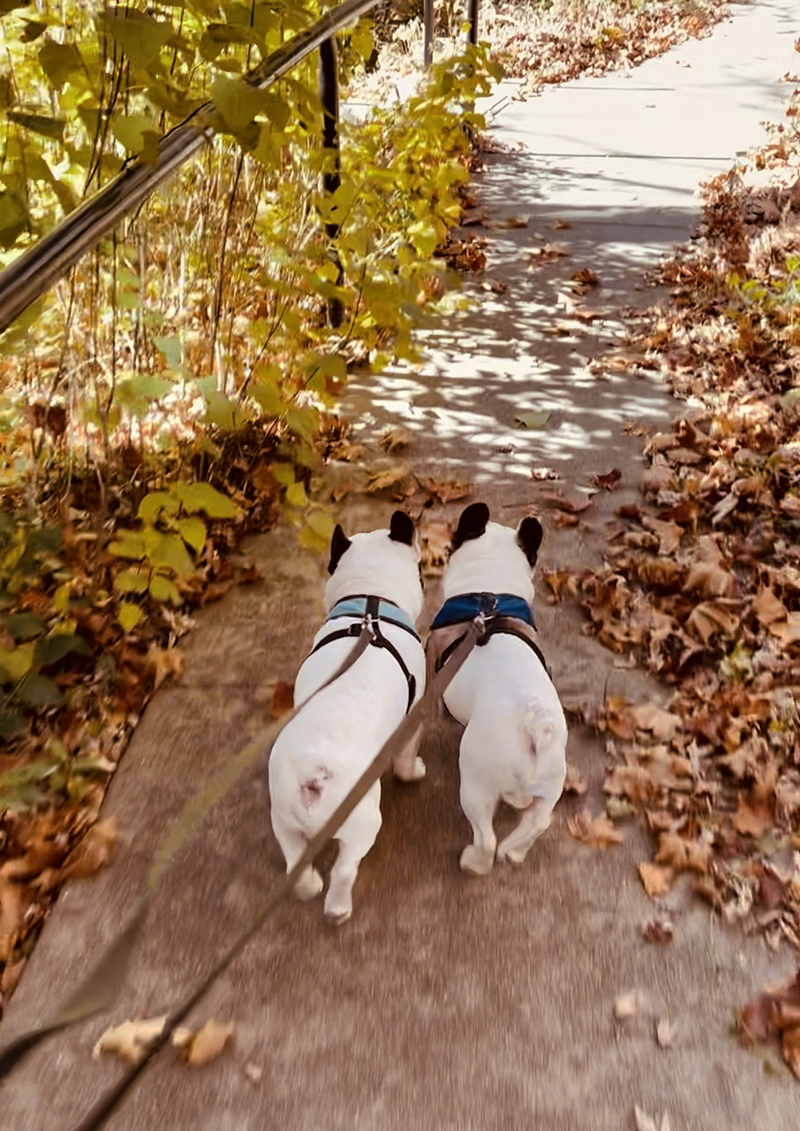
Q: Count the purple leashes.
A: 0